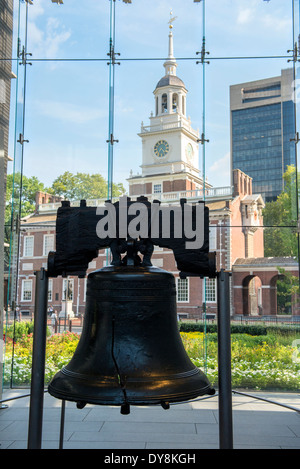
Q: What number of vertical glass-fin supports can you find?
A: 4